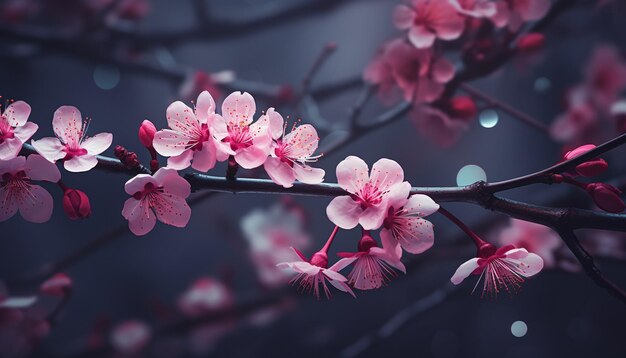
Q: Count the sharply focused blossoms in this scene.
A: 12